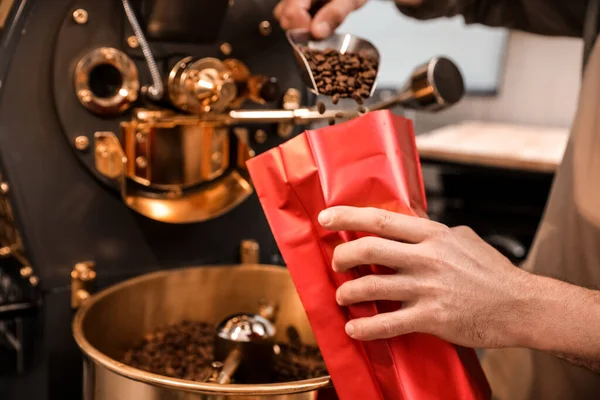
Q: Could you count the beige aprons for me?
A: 1